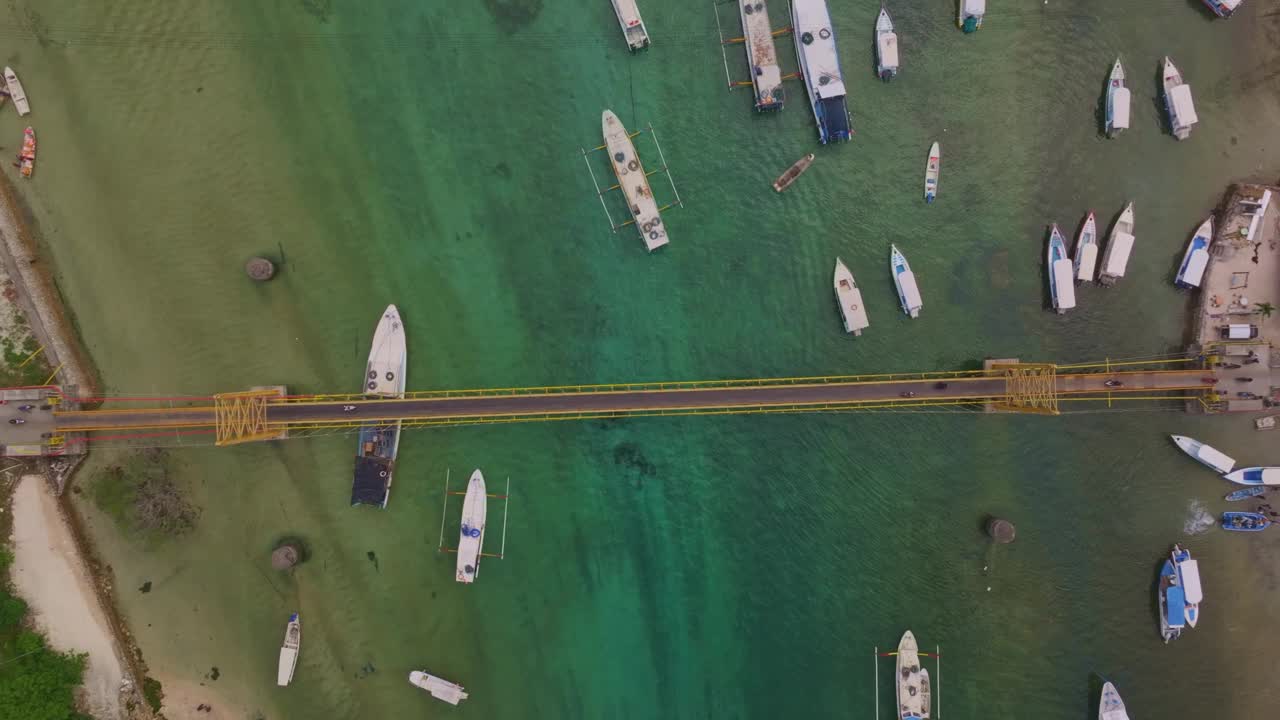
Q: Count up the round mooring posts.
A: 3